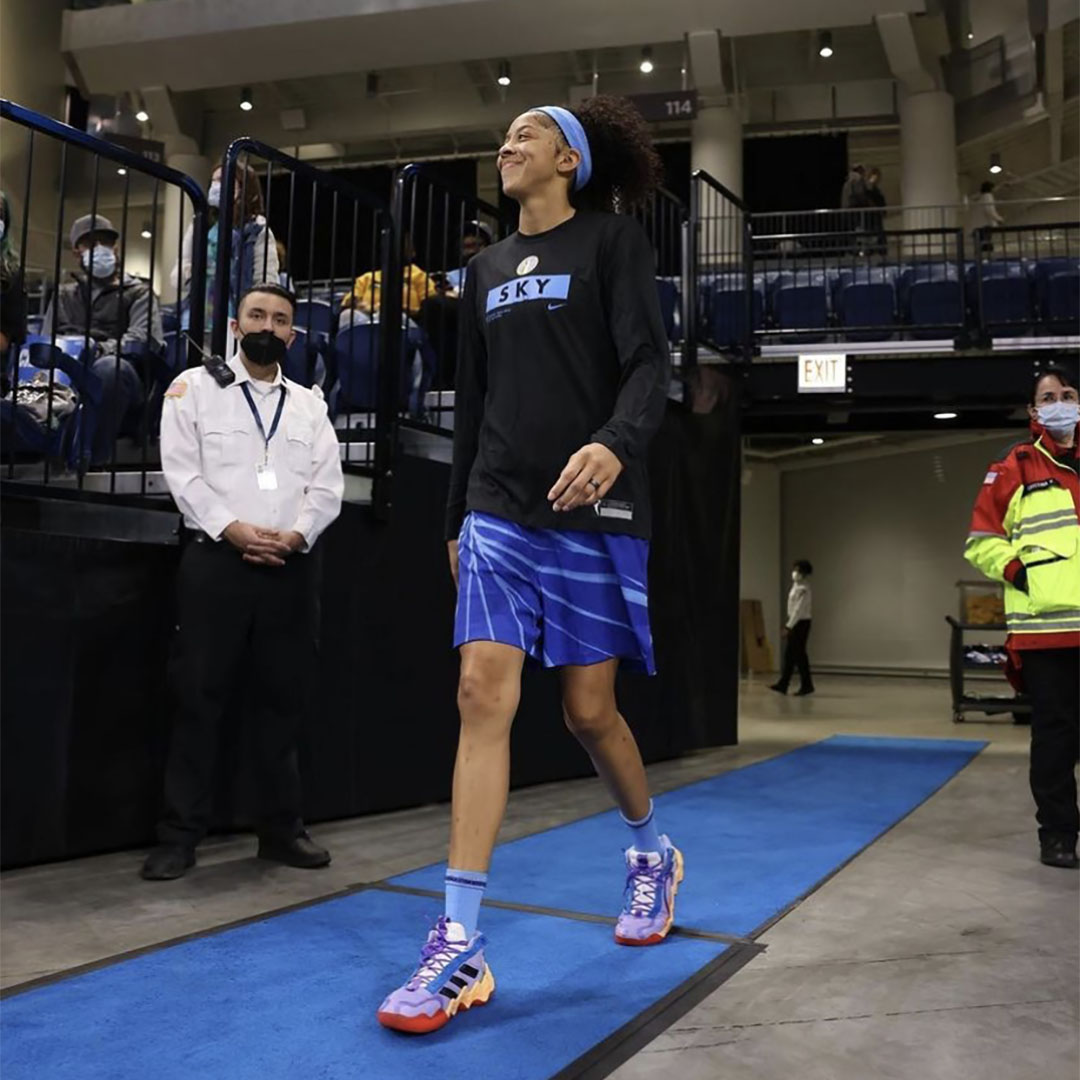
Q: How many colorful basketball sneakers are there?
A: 2